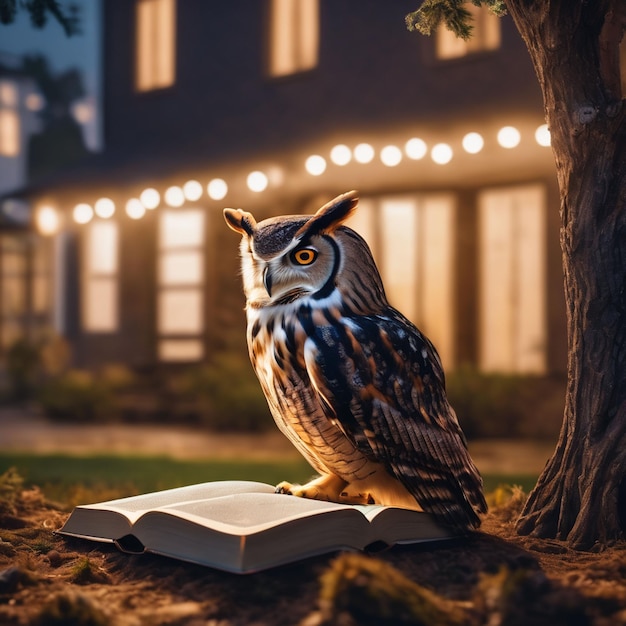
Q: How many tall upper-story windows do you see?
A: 3